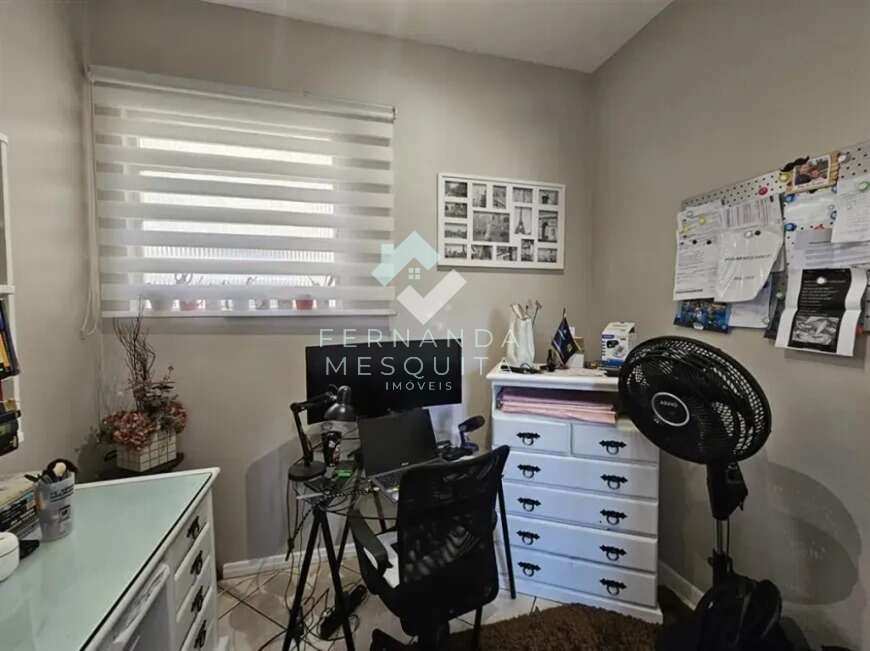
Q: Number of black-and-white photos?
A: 15